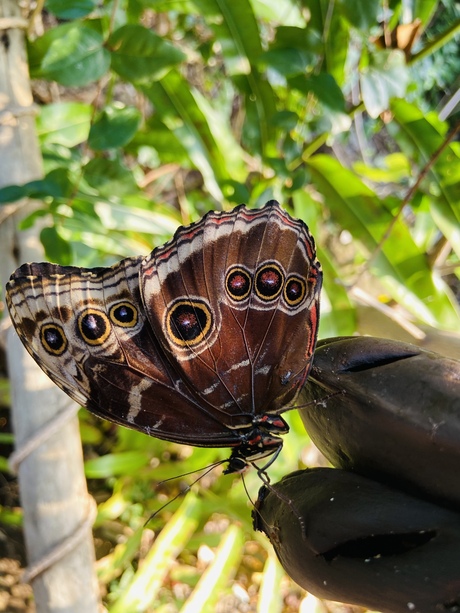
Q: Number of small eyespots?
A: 6